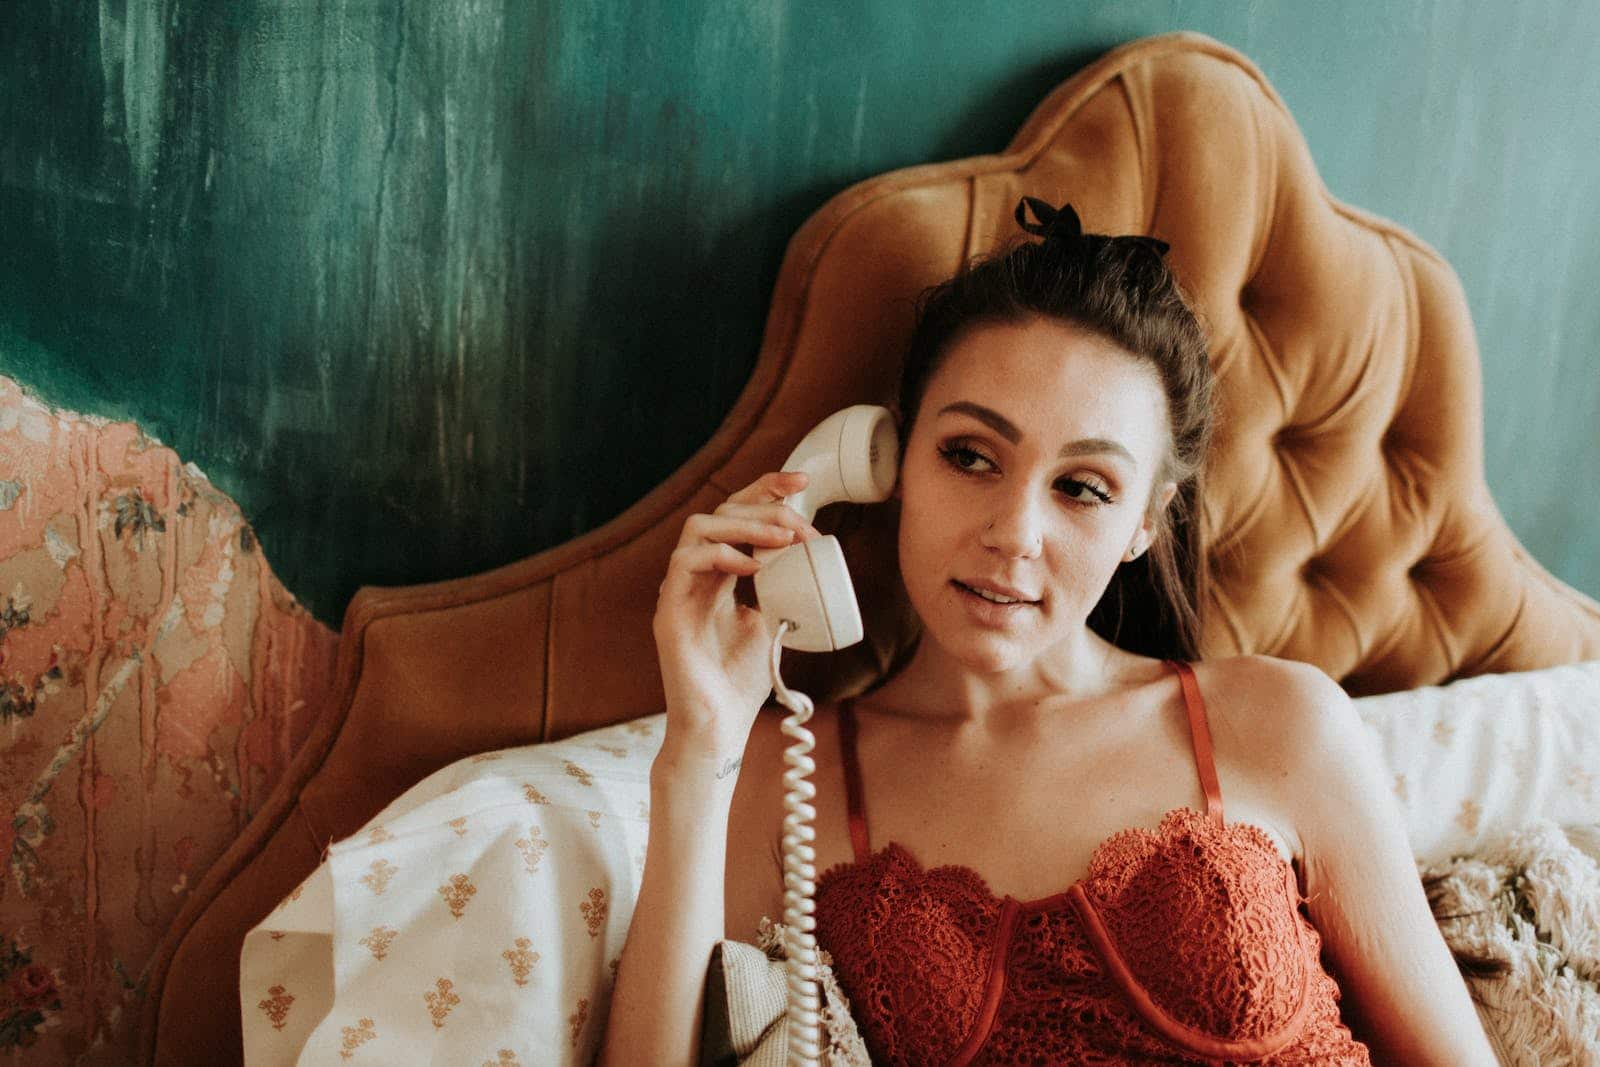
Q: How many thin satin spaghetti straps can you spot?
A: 2